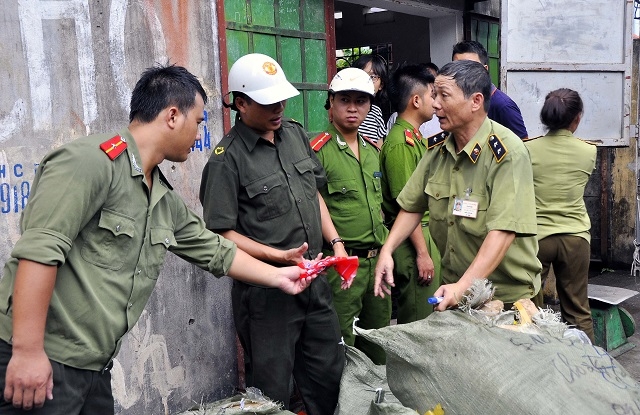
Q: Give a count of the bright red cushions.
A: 0